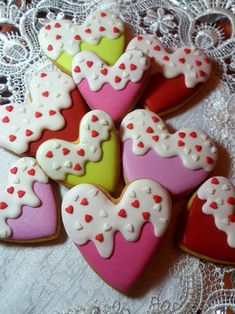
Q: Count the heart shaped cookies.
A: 9